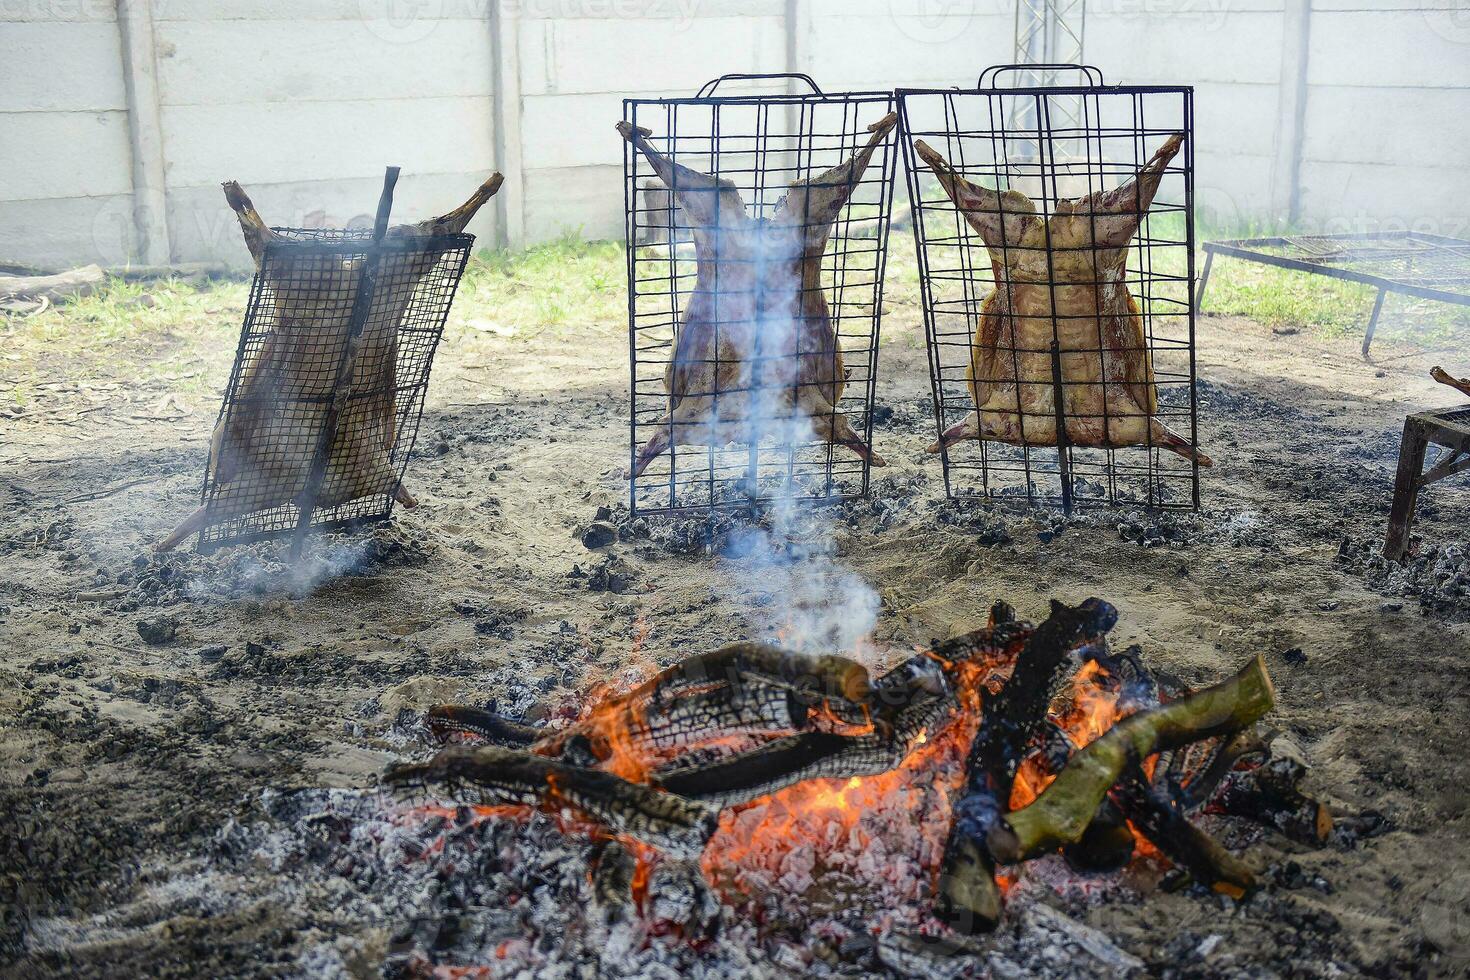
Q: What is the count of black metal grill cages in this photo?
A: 3